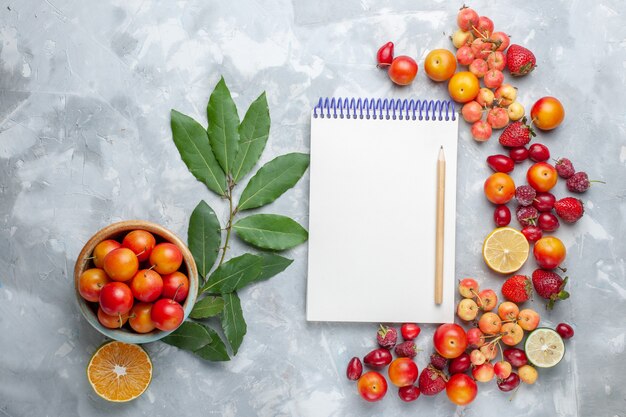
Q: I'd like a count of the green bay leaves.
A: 12